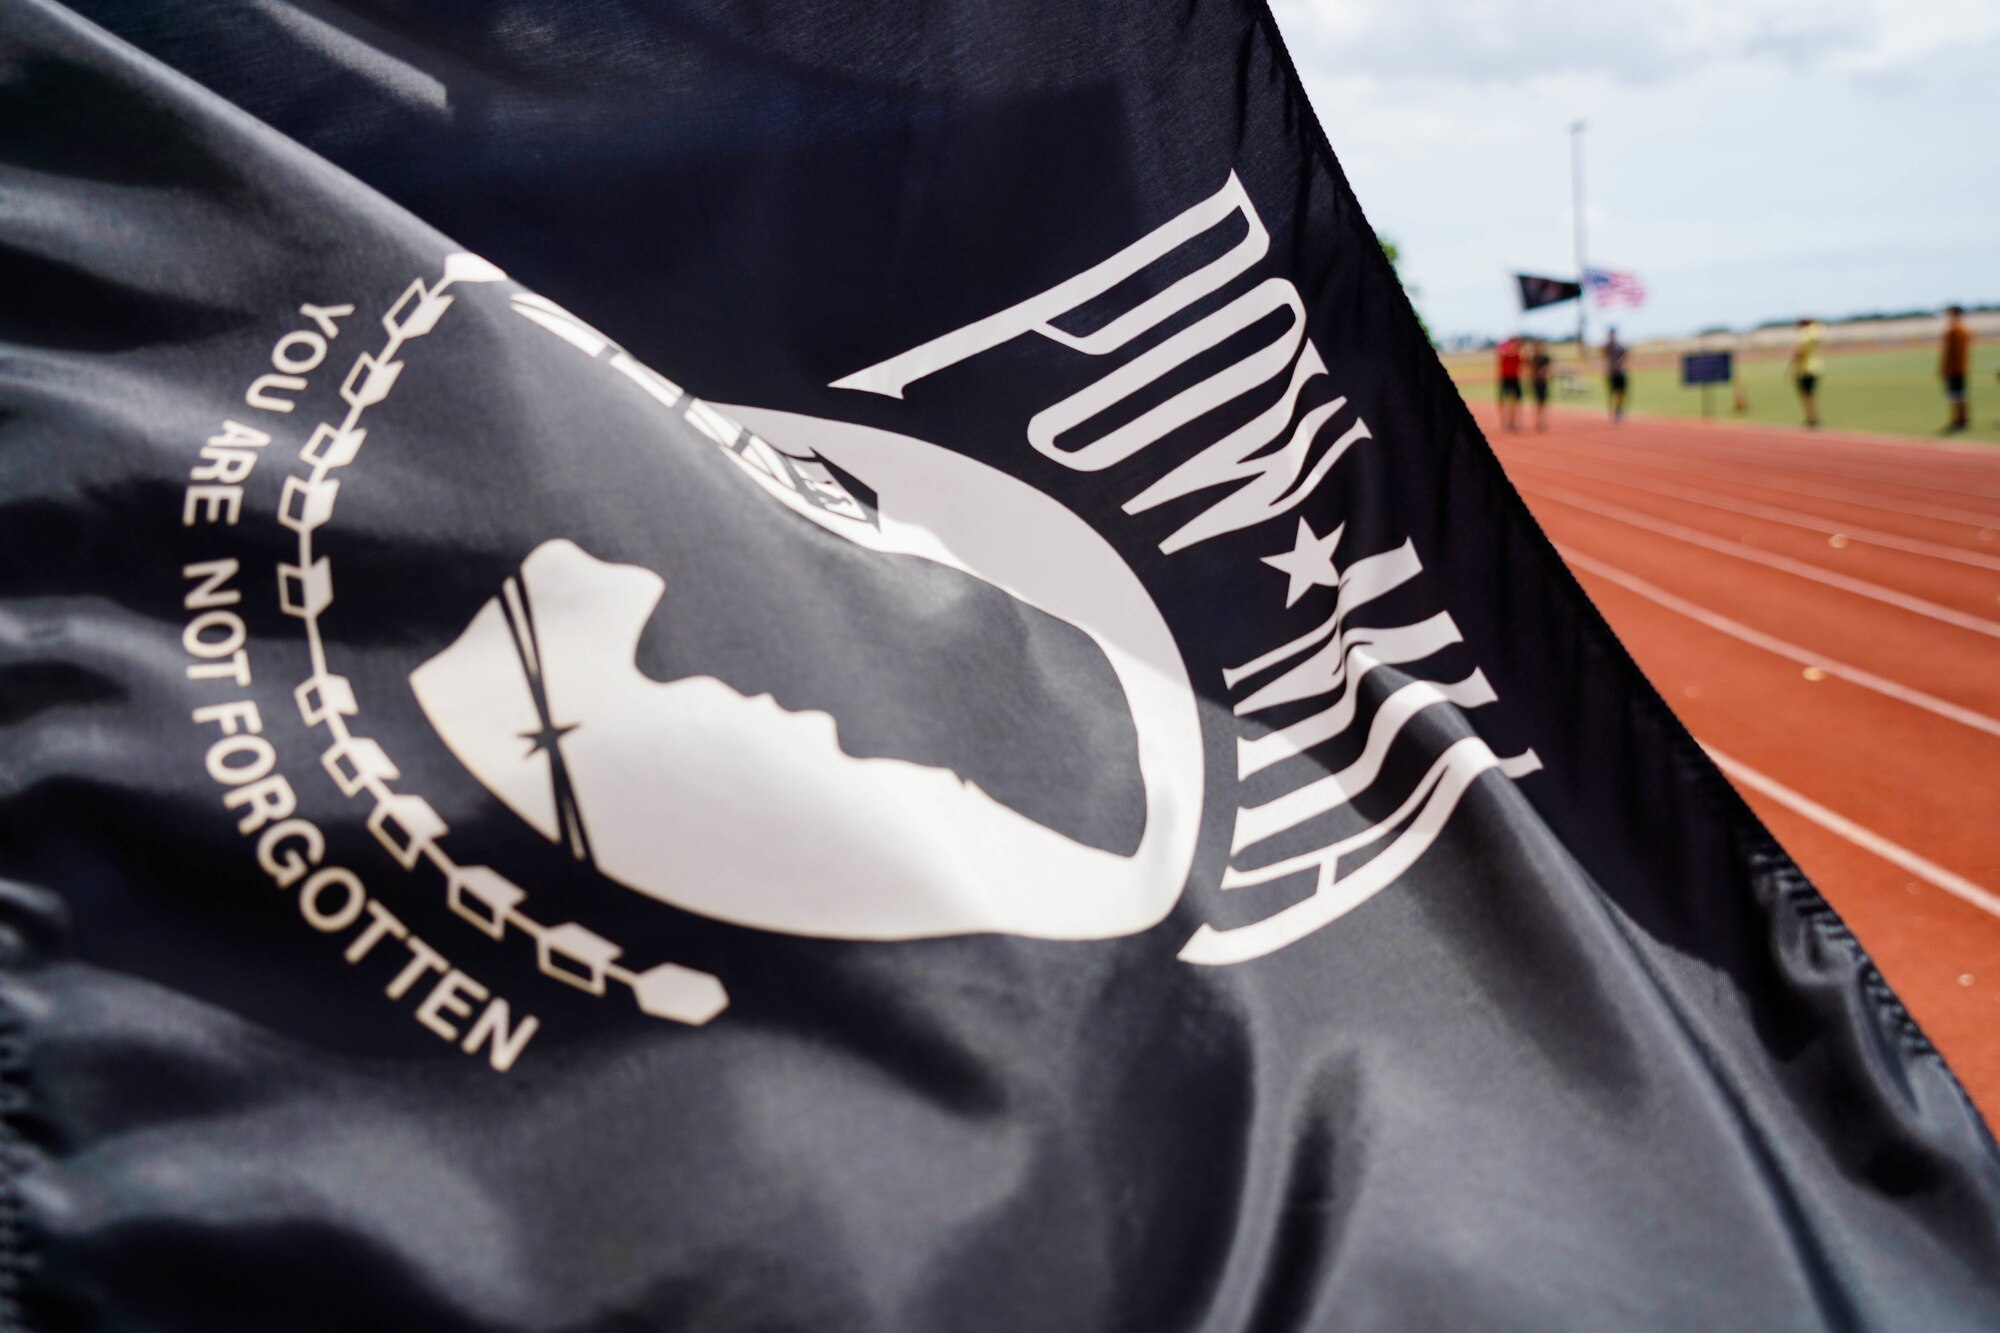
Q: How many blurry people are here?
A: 5